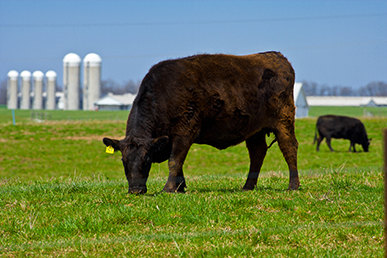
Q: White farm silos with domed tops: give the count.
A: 6